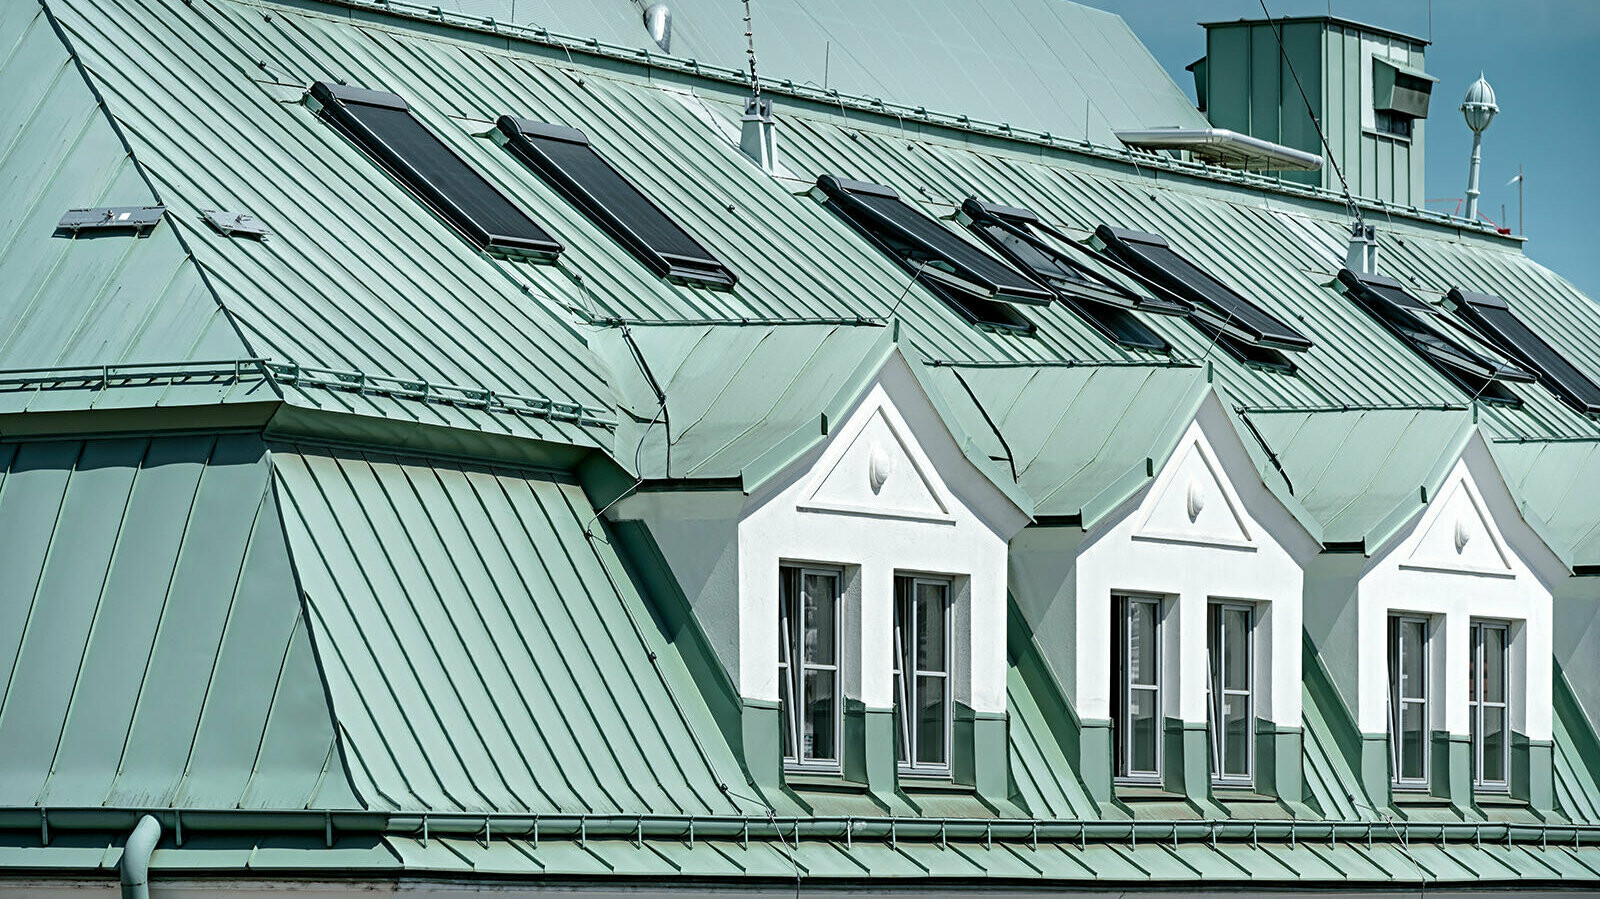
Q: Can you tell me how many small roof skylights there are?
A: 7